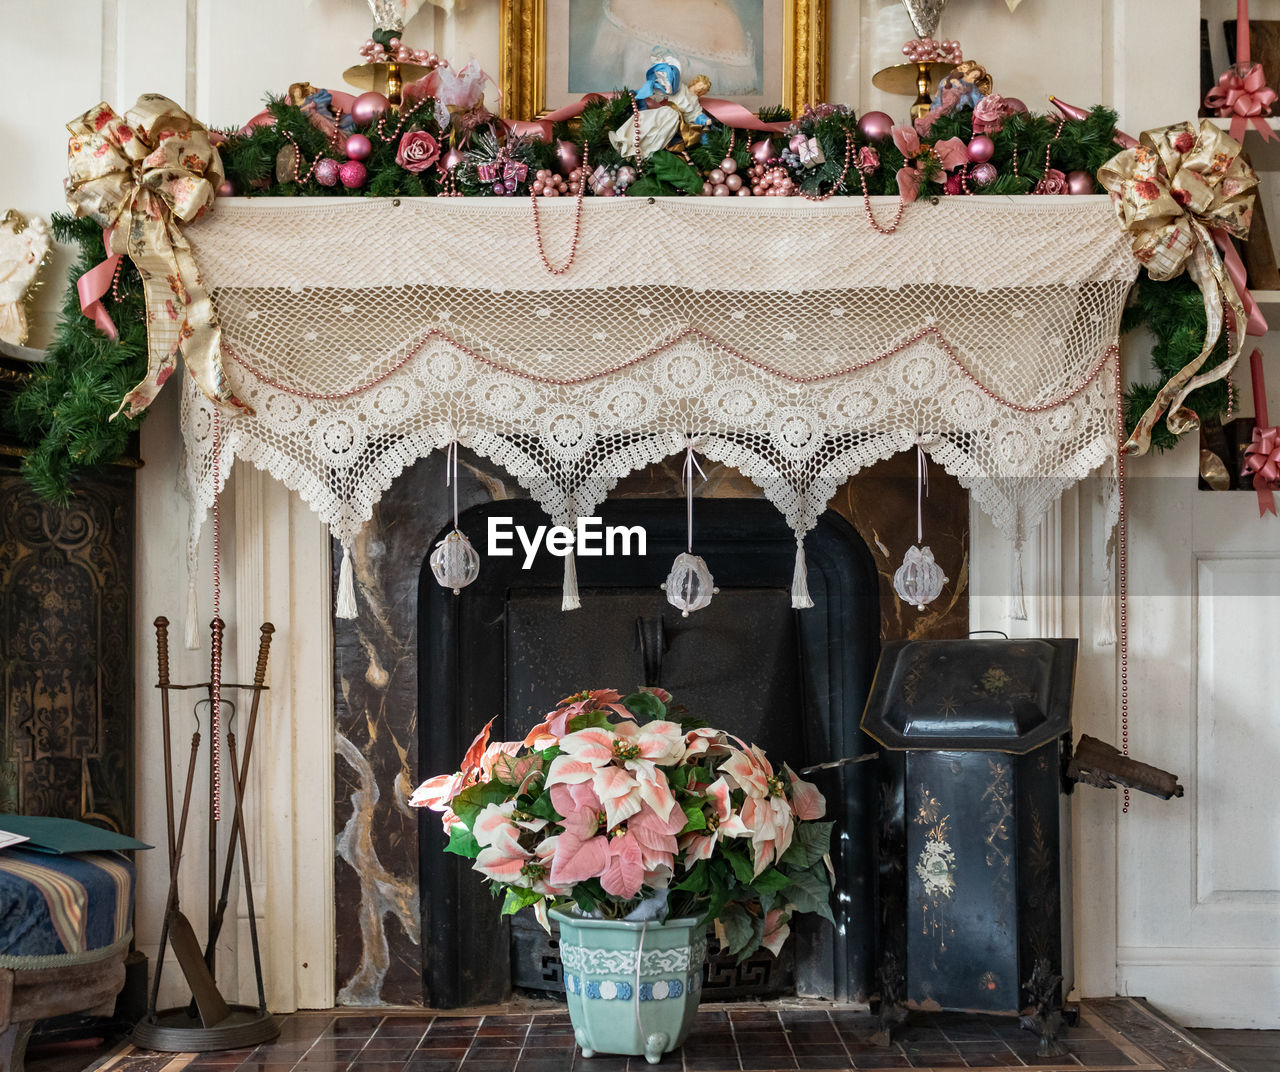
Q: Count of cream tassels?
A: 6